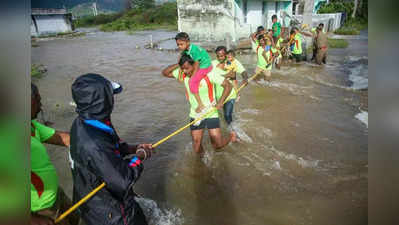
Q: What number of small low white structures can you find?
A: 1